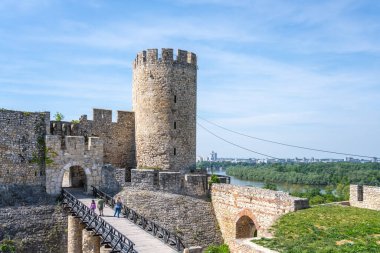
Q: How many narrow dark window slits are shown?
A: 3